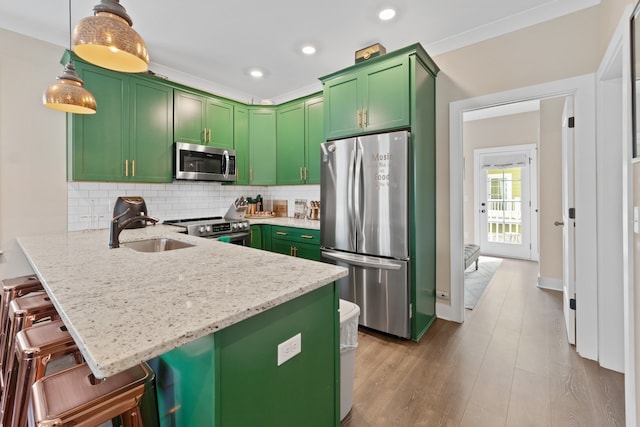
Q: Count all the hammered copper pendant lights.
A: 2